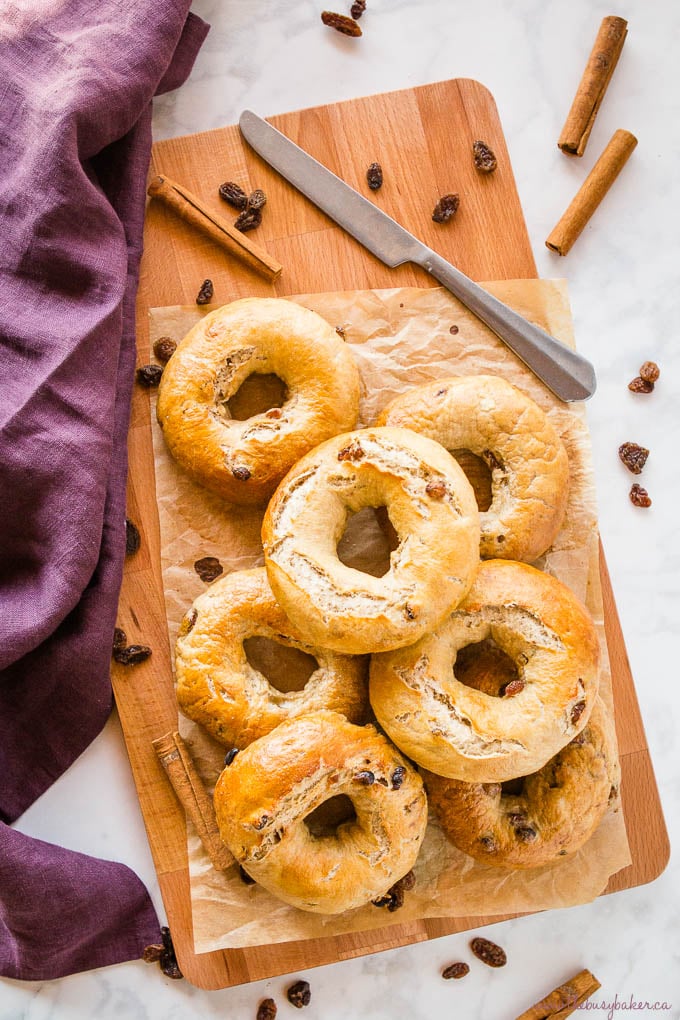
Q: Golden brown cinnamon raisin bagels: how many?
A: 7